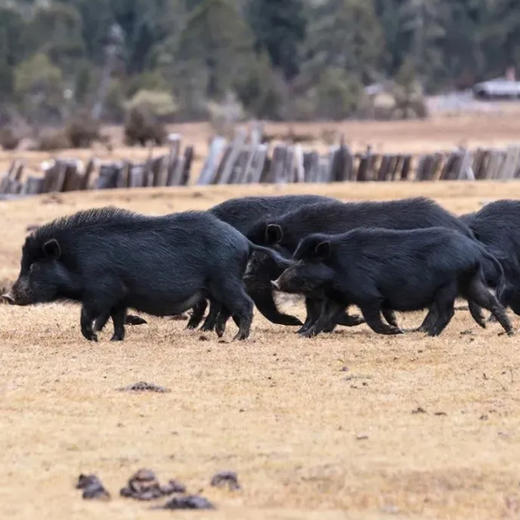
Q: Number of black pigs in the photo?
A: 5